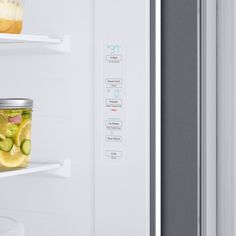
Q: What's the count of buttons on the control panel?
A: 6